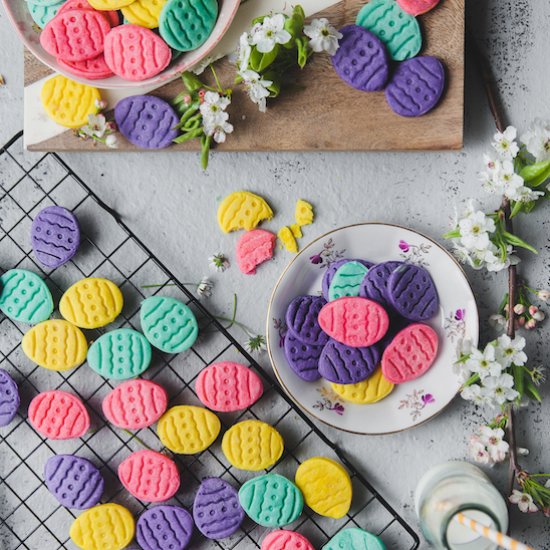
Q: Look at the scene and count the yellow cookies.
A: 11